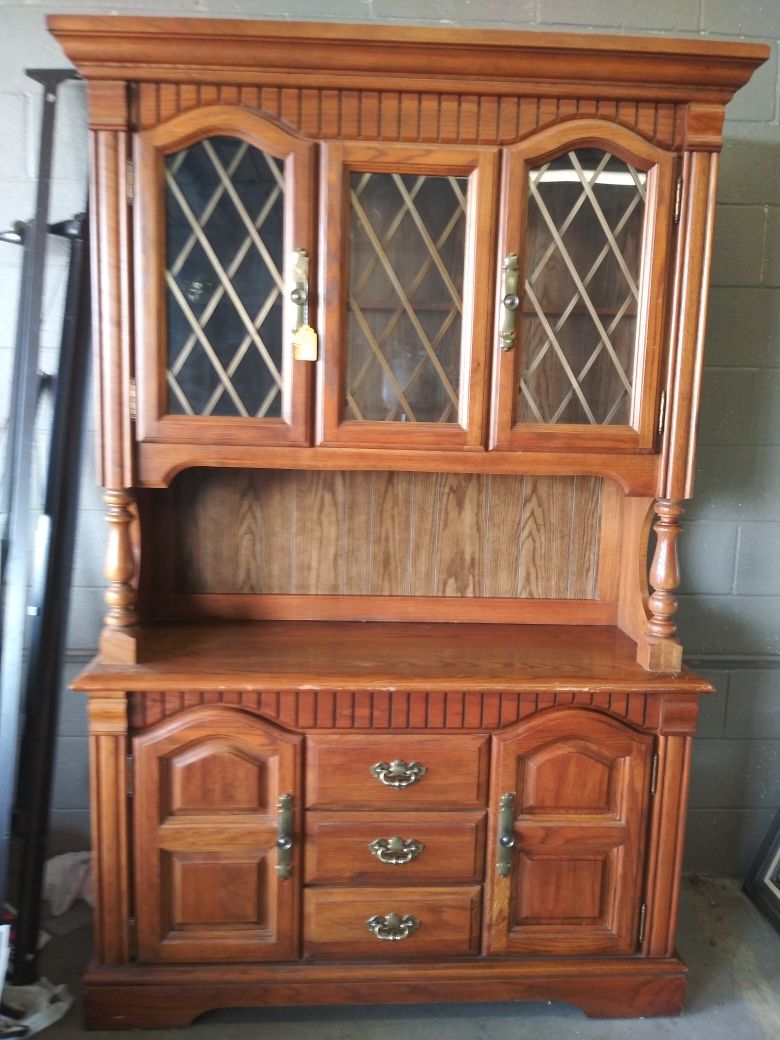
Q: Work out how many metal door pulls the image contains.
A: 4